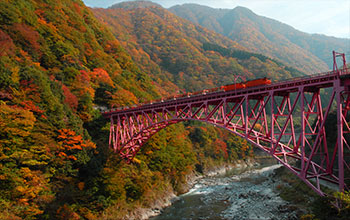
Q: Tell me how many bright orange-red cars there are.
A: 2